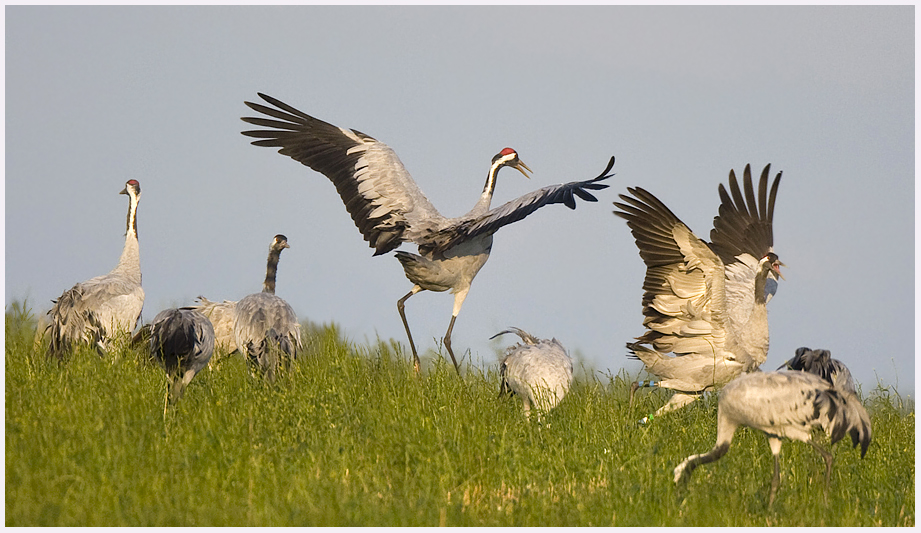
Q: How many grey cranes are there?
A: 9